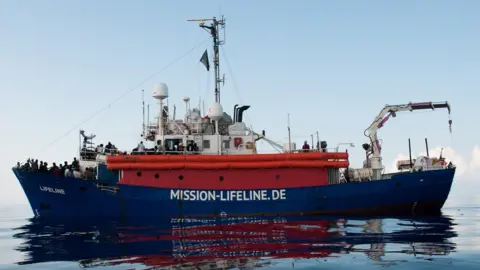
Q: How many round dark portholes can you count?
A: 5